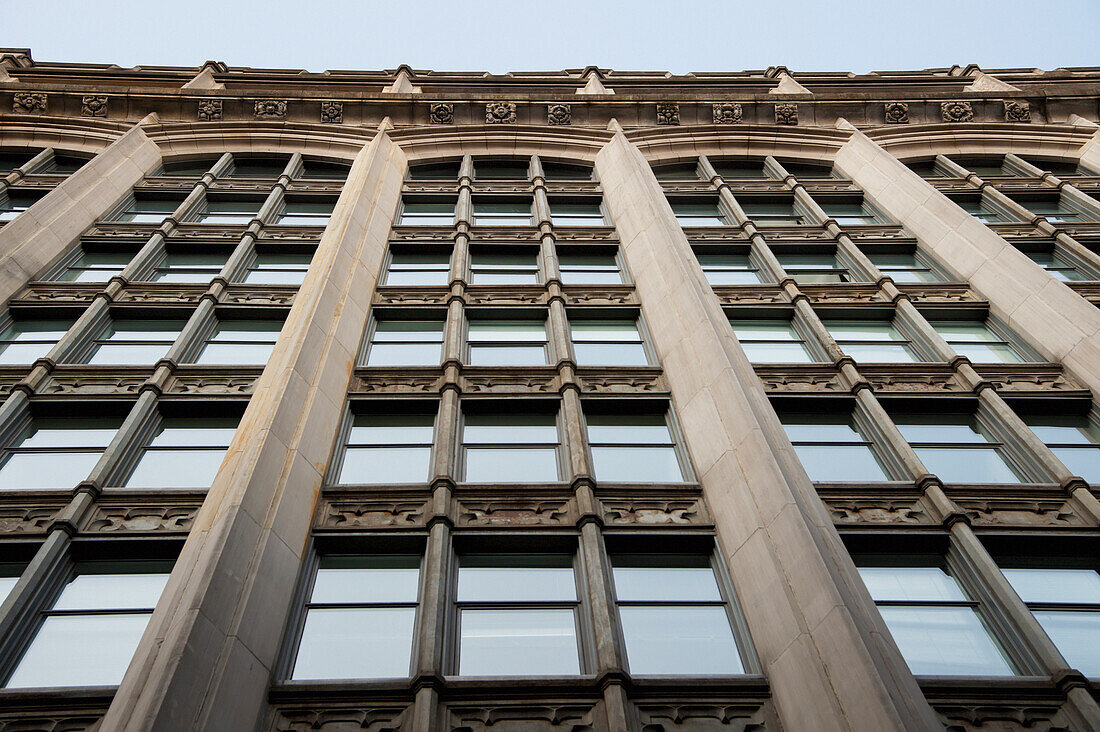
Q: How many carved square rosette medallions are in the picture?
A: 14